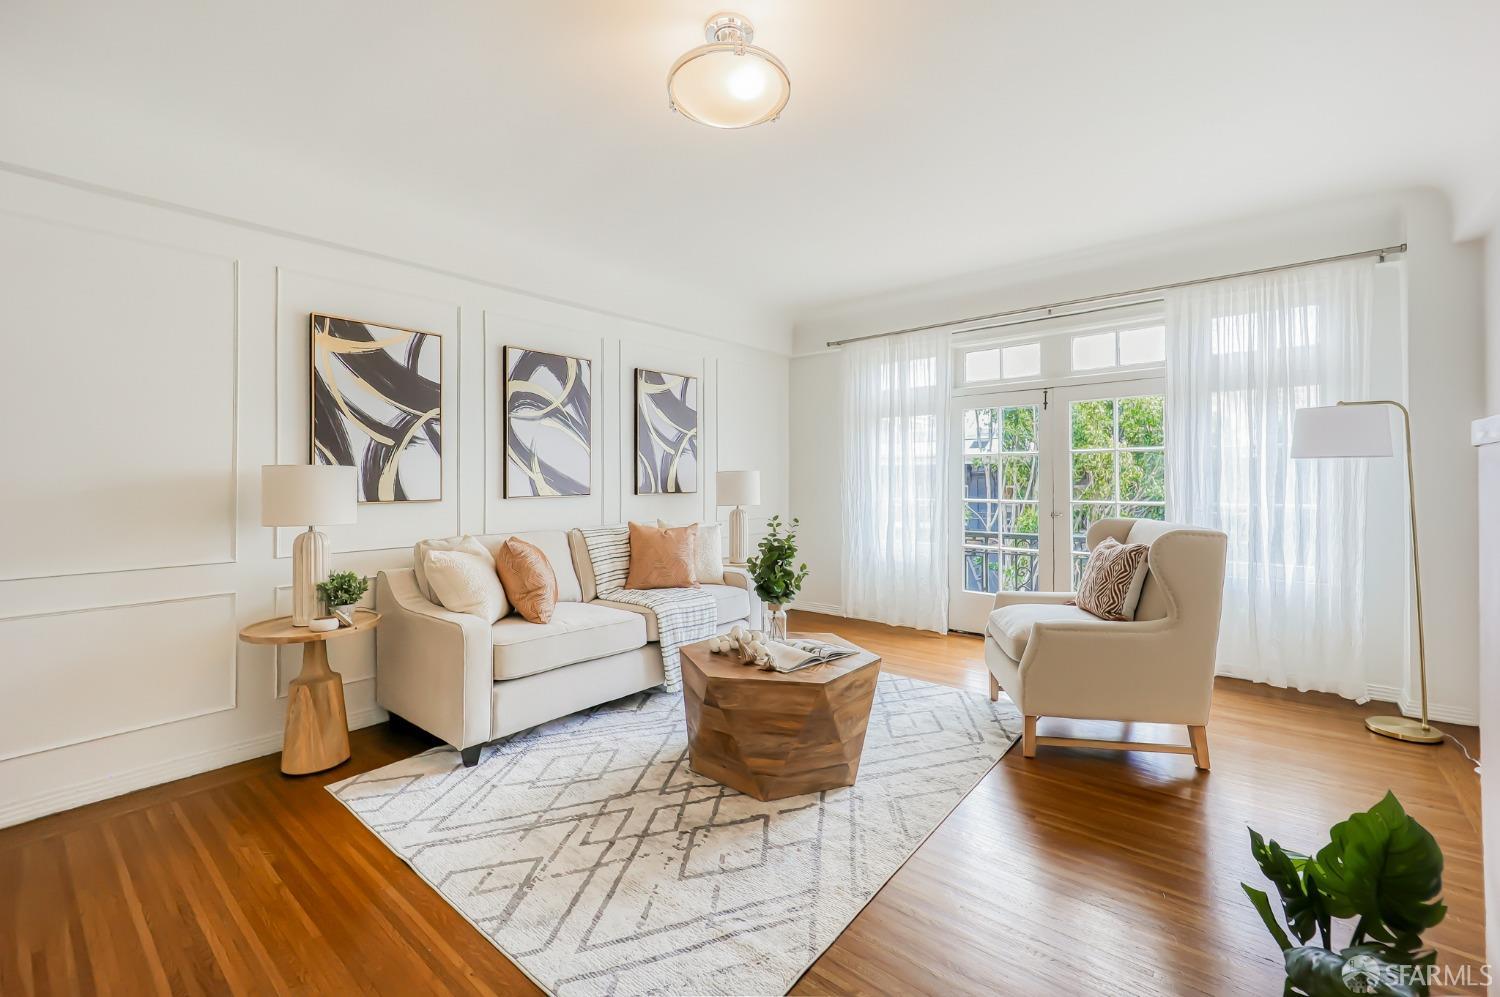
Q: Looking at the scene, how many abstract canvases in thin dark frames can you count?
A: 3